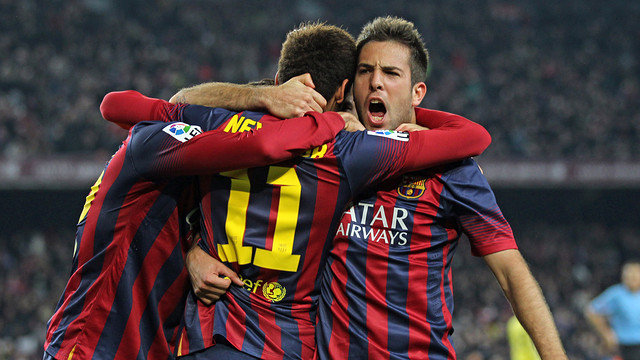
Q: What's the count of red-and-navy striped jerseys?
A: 3